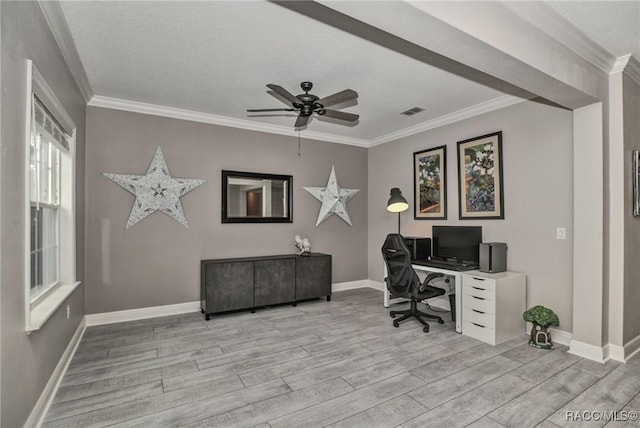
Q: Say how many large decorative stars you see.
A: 2